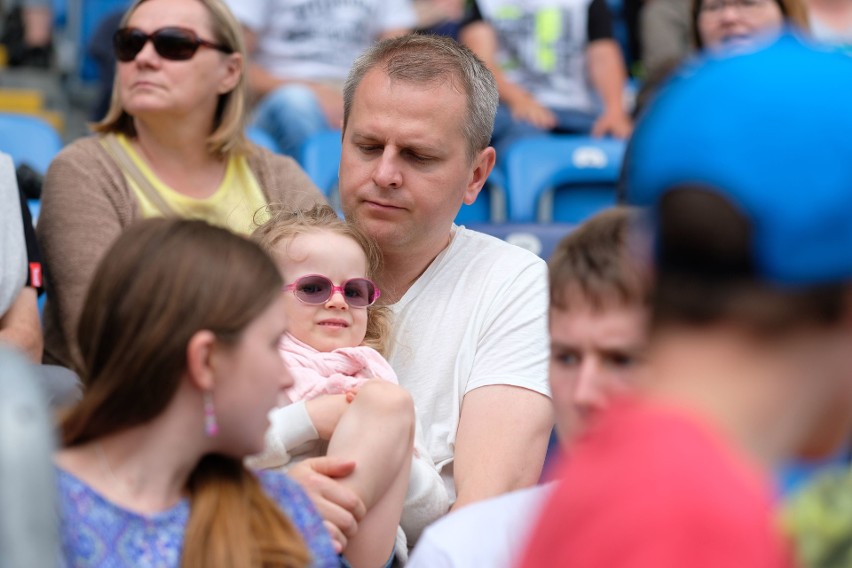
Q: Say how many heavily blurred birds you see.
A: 0